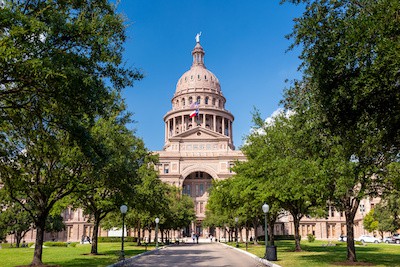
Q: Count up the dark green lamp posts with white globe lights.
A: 4